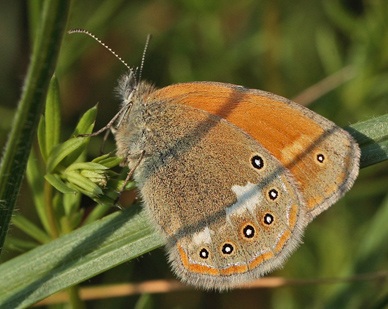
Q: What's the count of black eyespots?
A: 7